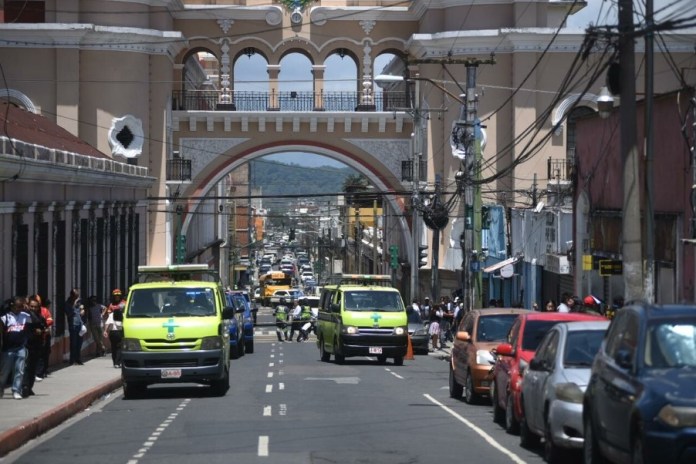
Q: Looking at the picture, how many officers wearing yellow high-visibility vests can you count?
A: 2